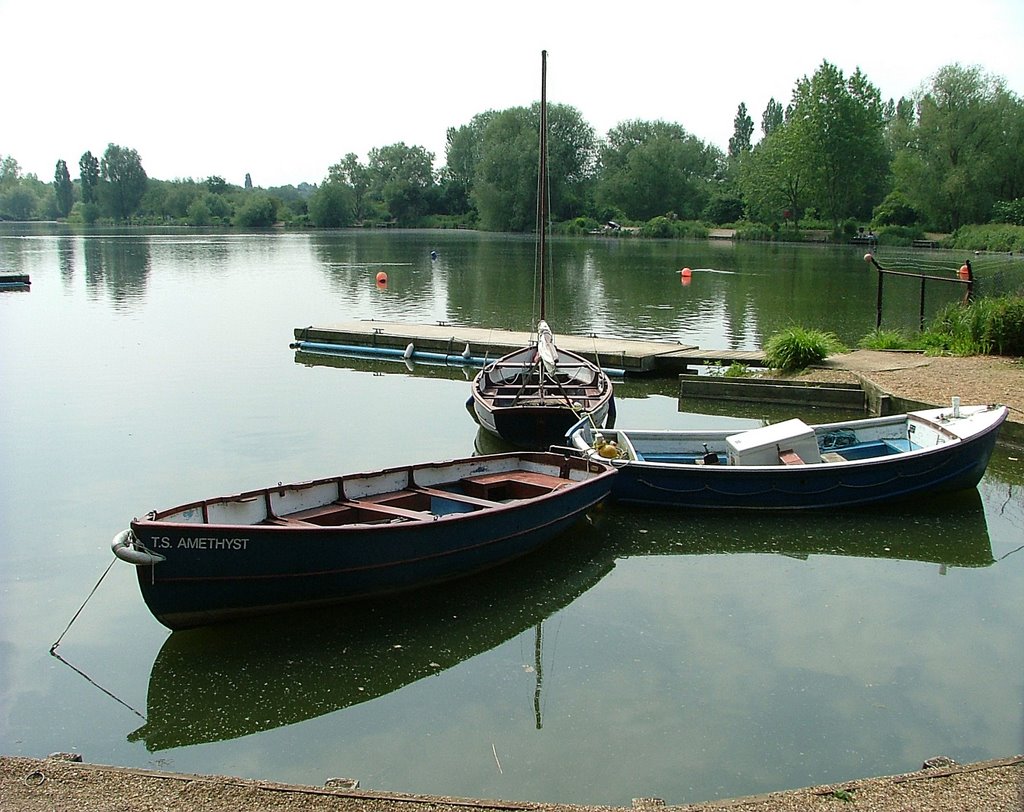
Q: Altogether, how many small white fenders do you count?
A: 2